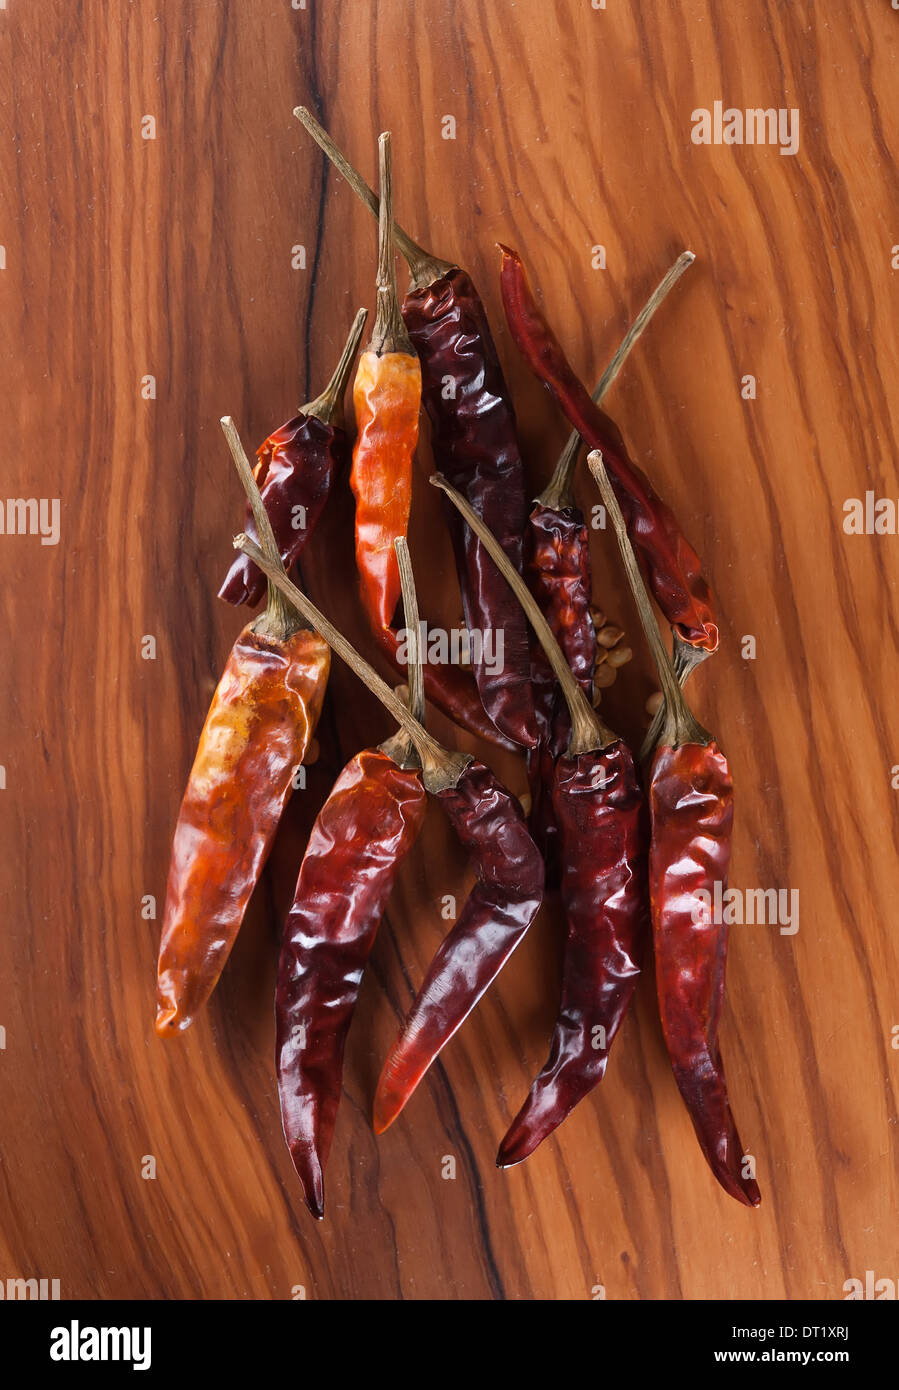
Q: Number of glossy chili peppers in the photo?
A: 10